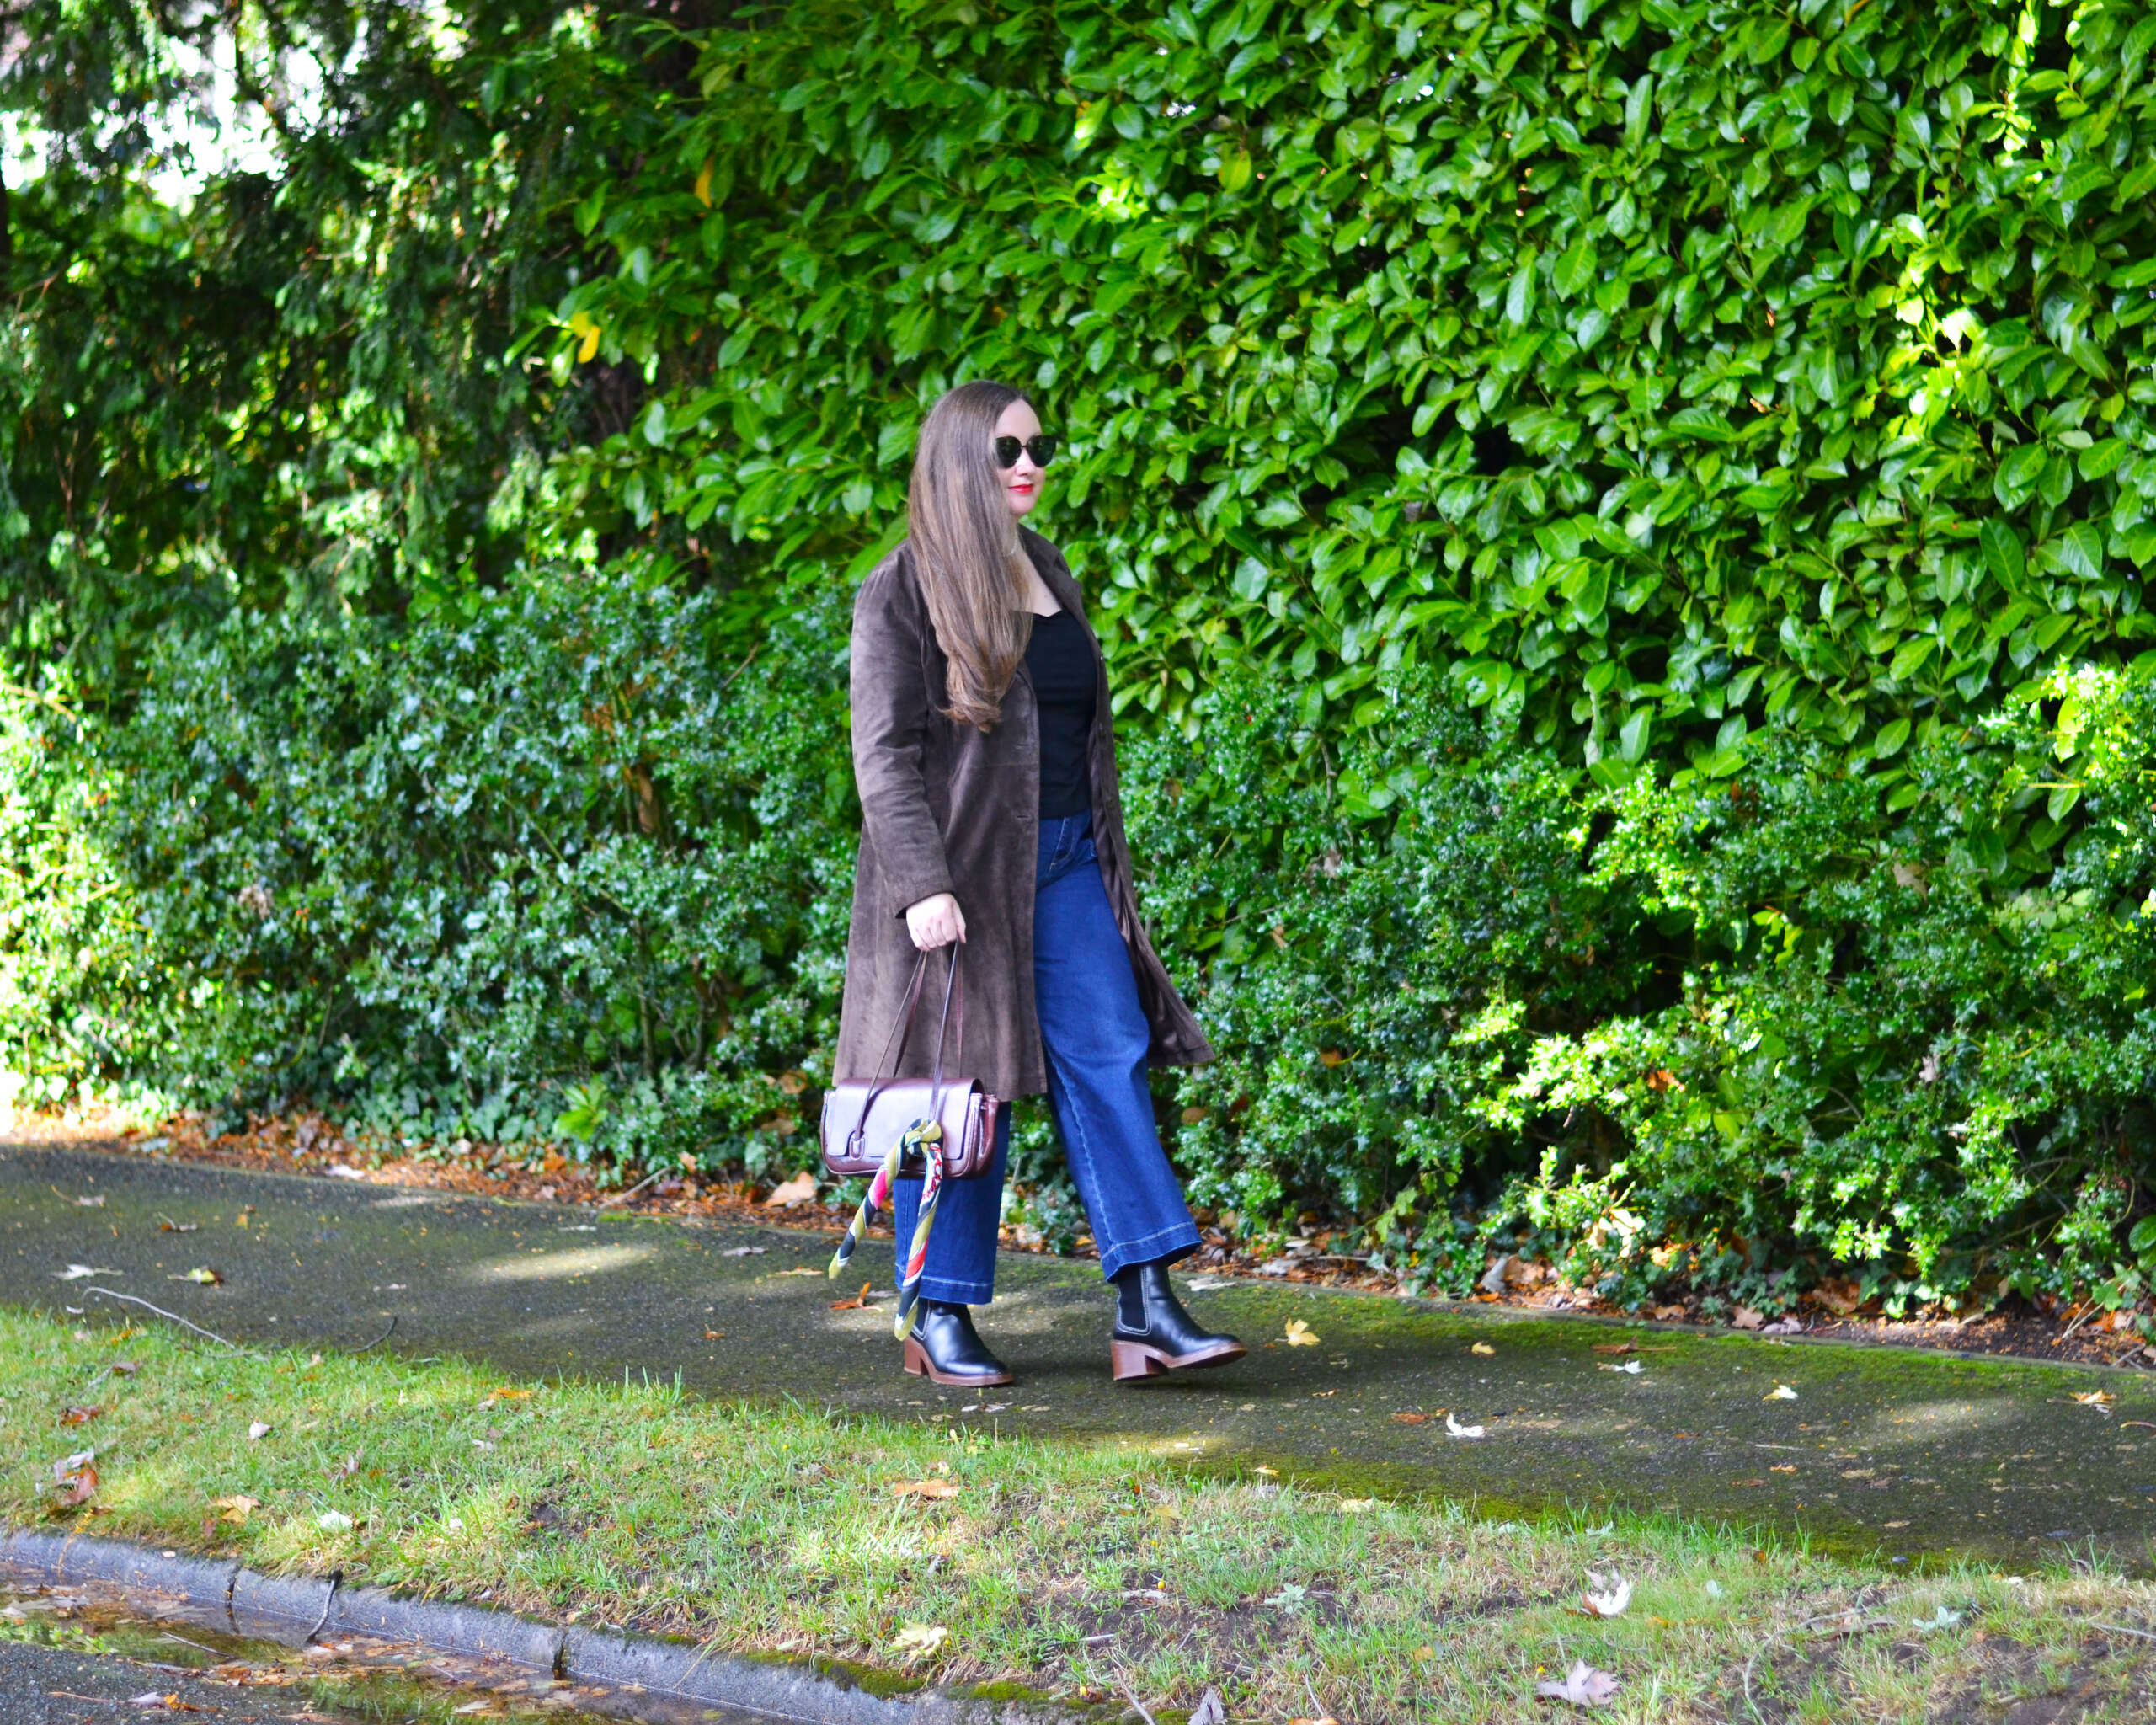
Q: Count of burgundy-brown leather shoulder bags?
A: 1